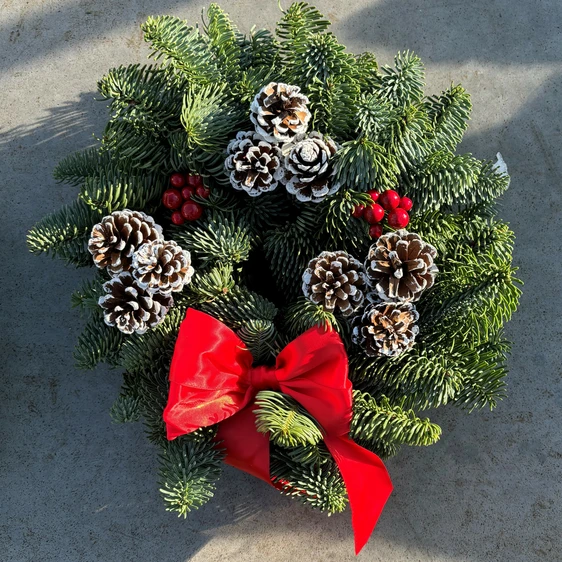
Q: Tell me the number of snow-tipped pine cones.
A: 9